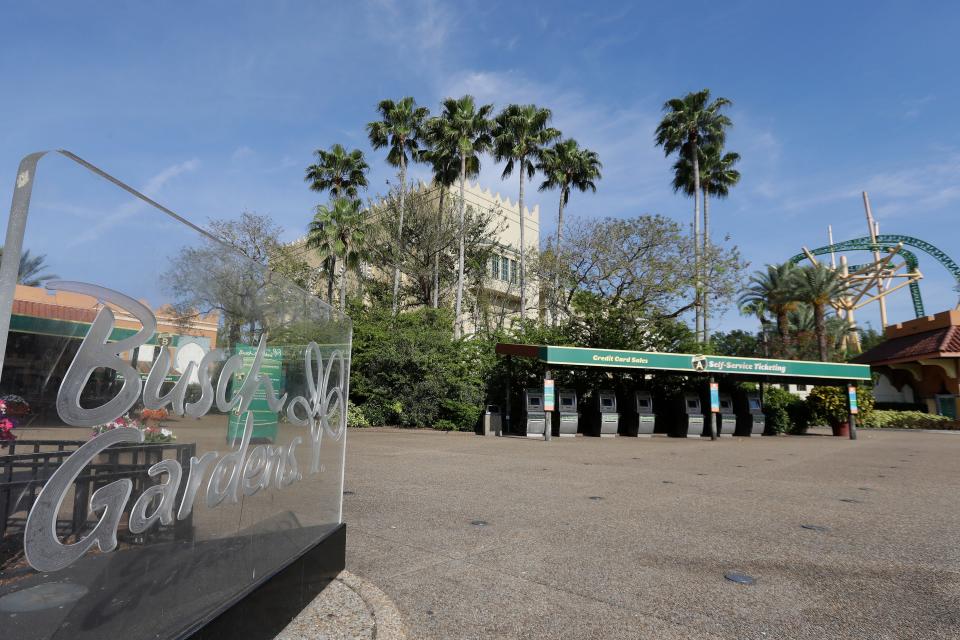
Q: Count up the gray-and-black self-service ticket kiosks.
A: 7